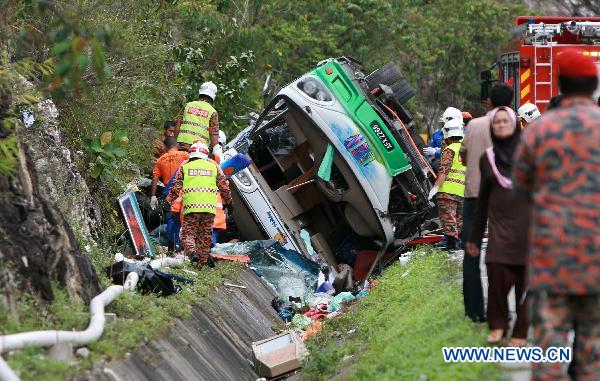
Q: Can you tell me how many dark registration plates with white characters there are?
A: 1